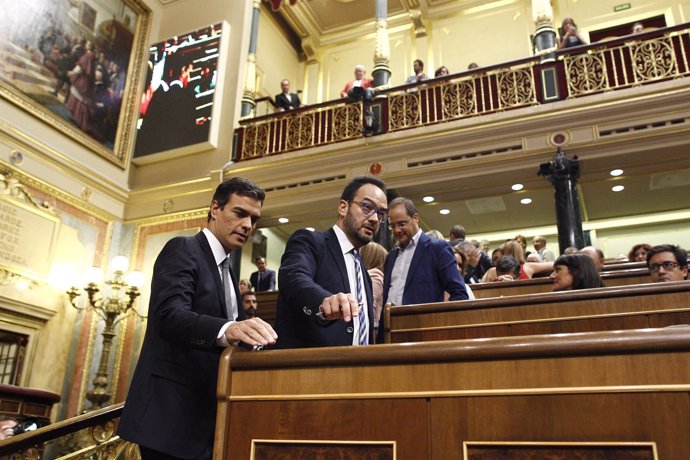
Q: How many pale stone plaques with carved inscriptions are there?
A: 1